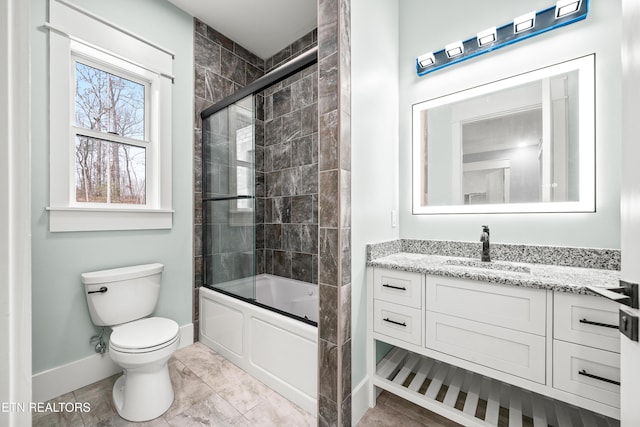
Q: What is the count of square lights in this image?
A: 5